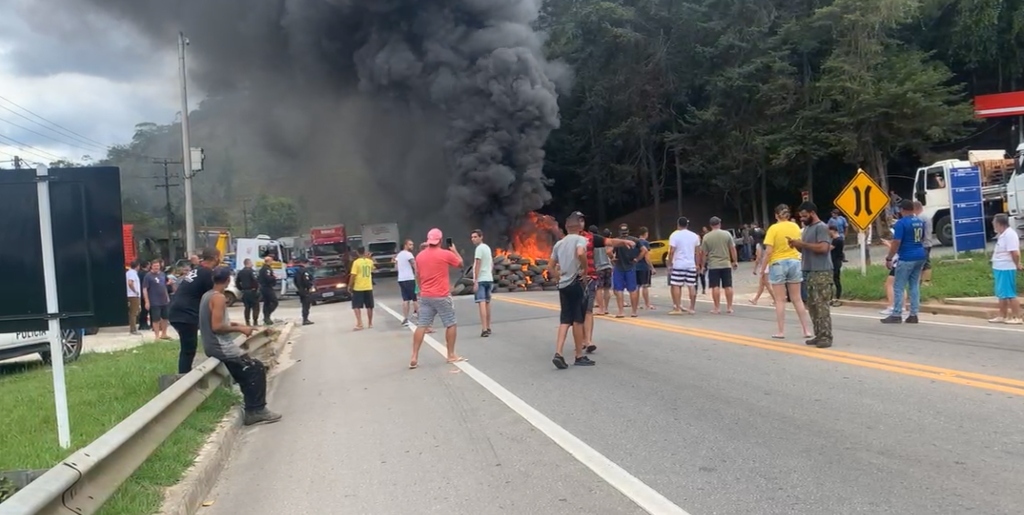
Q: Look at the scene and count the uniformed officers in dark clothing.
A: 3